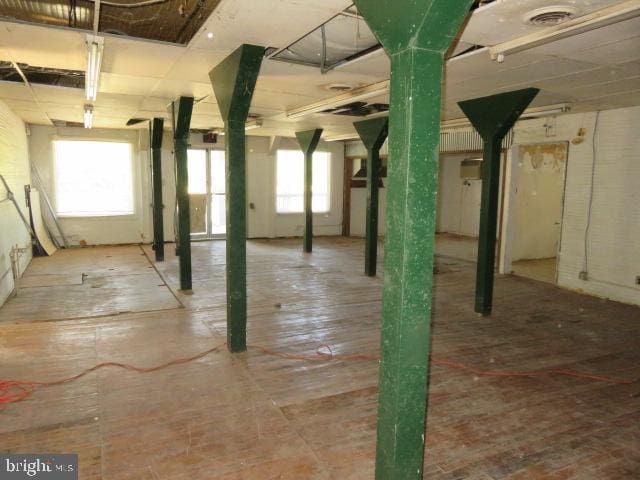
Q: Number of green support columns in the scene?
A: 7